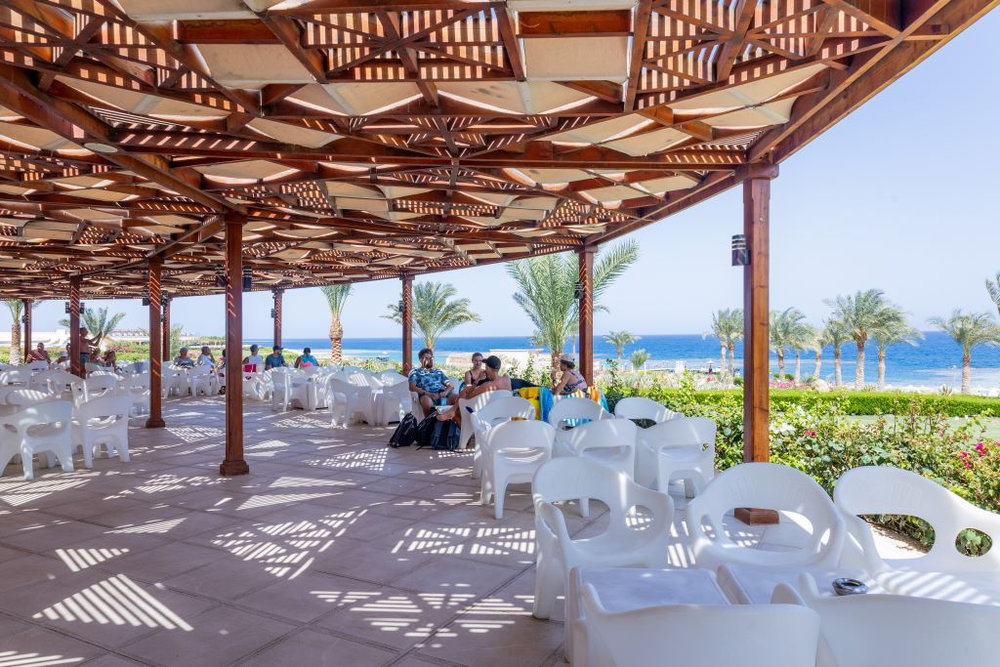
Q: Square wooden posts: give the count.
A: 9